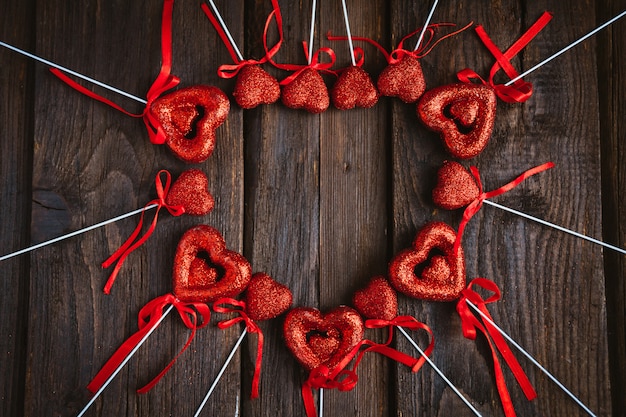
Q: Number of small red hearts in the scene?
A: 8